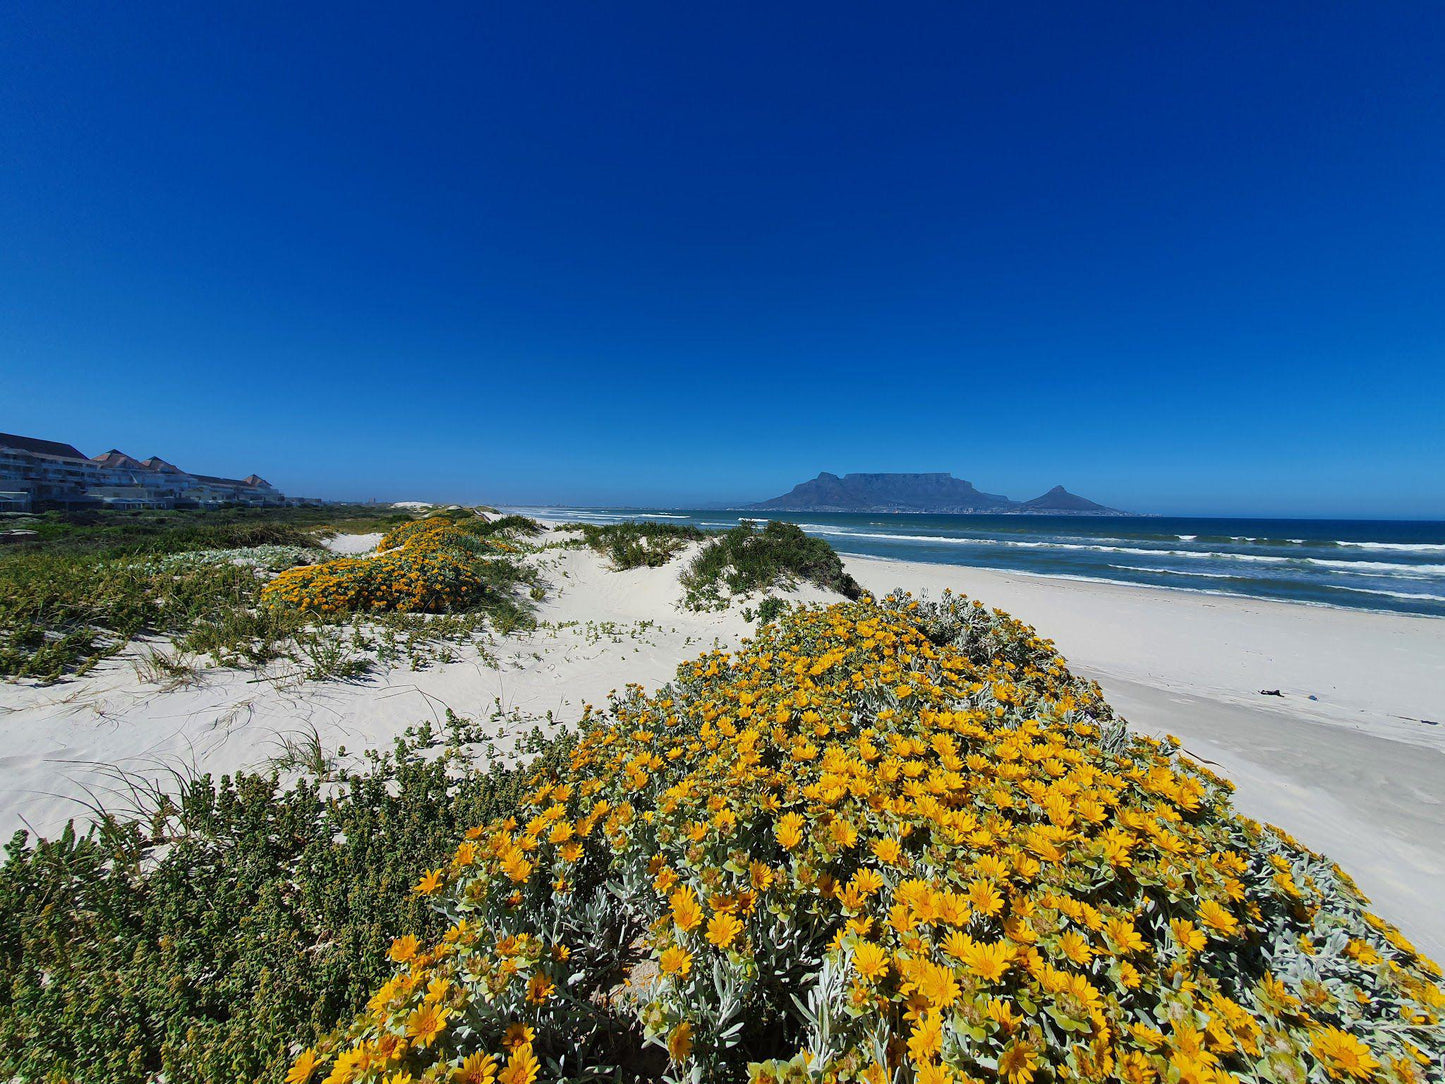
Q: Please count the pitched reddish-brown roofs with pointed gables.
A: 3